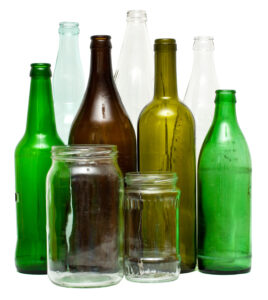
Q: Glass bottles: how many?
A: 7